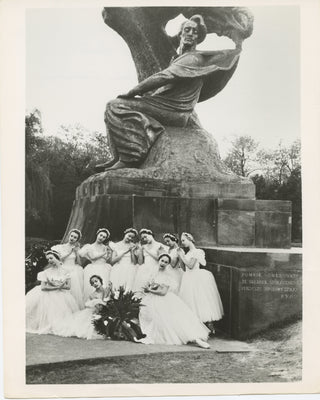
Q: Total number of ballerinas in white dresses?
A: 9